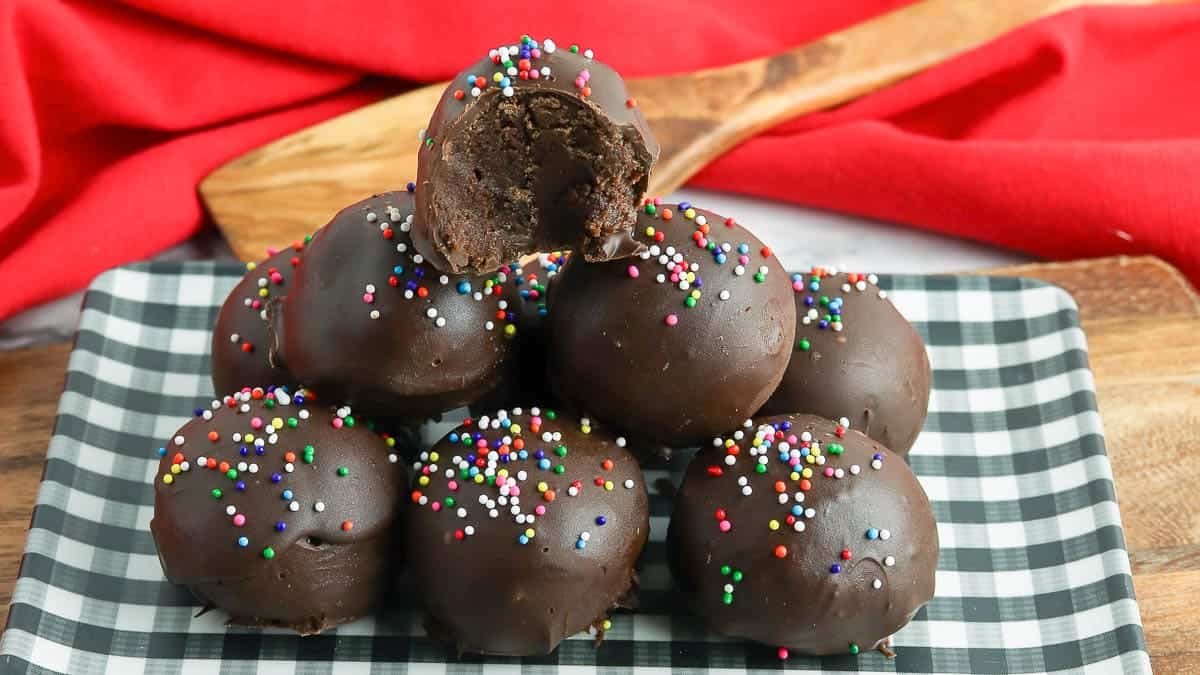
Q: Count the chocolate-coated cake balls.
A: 9